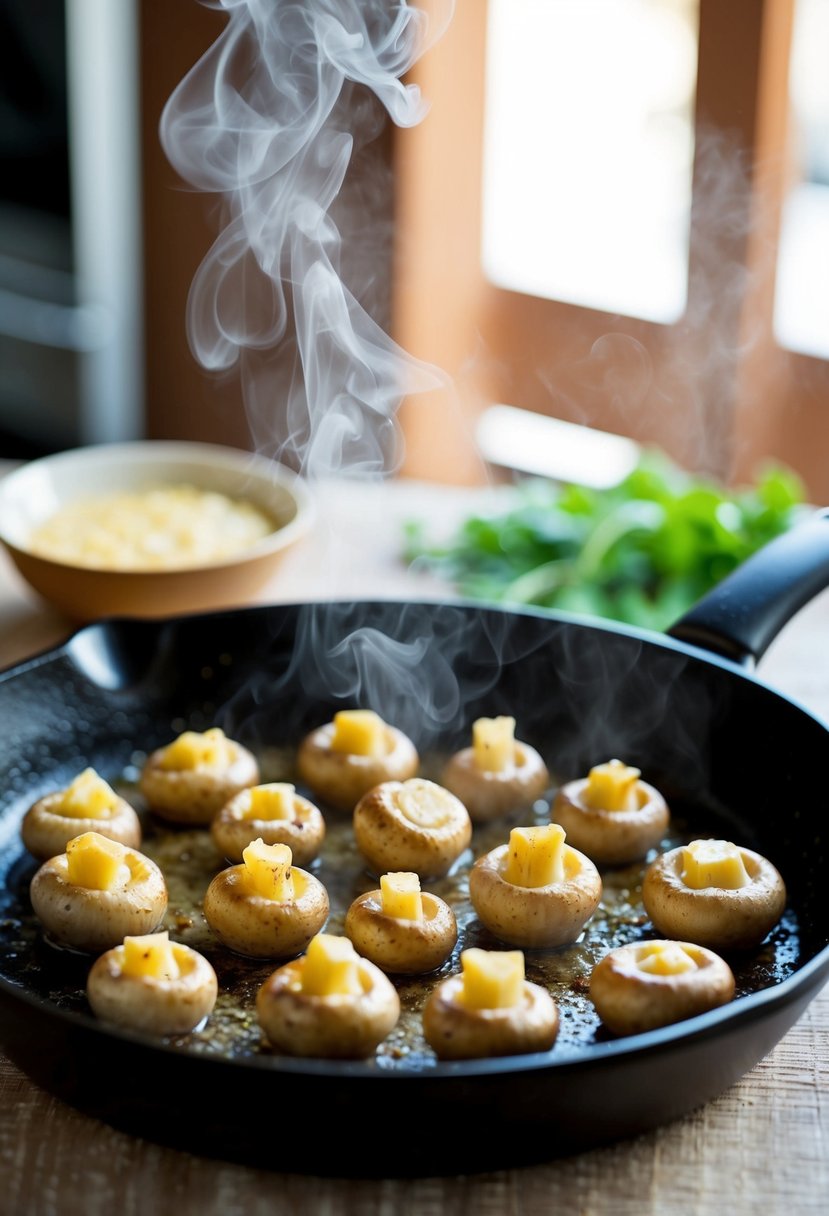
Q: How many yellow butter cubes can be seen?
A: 15